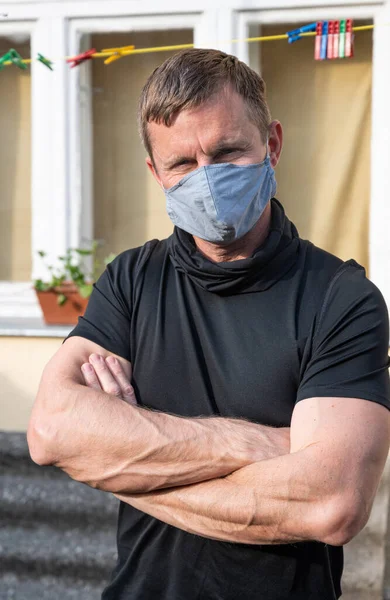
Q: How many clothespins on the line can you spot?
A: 12